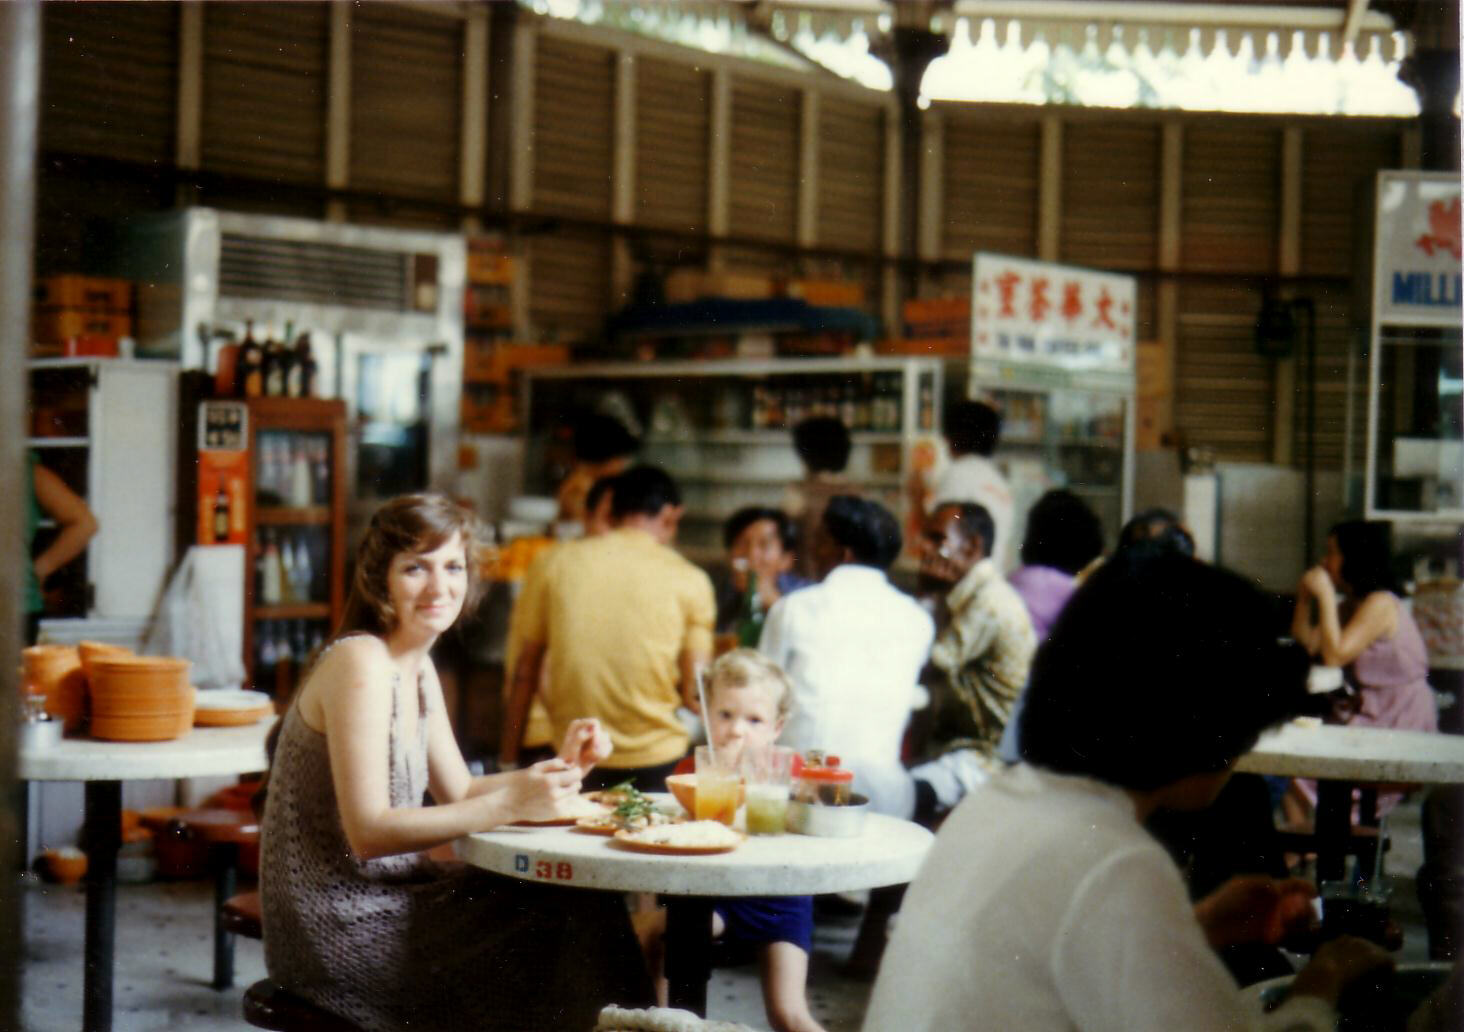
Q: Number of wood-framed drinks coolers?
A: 1